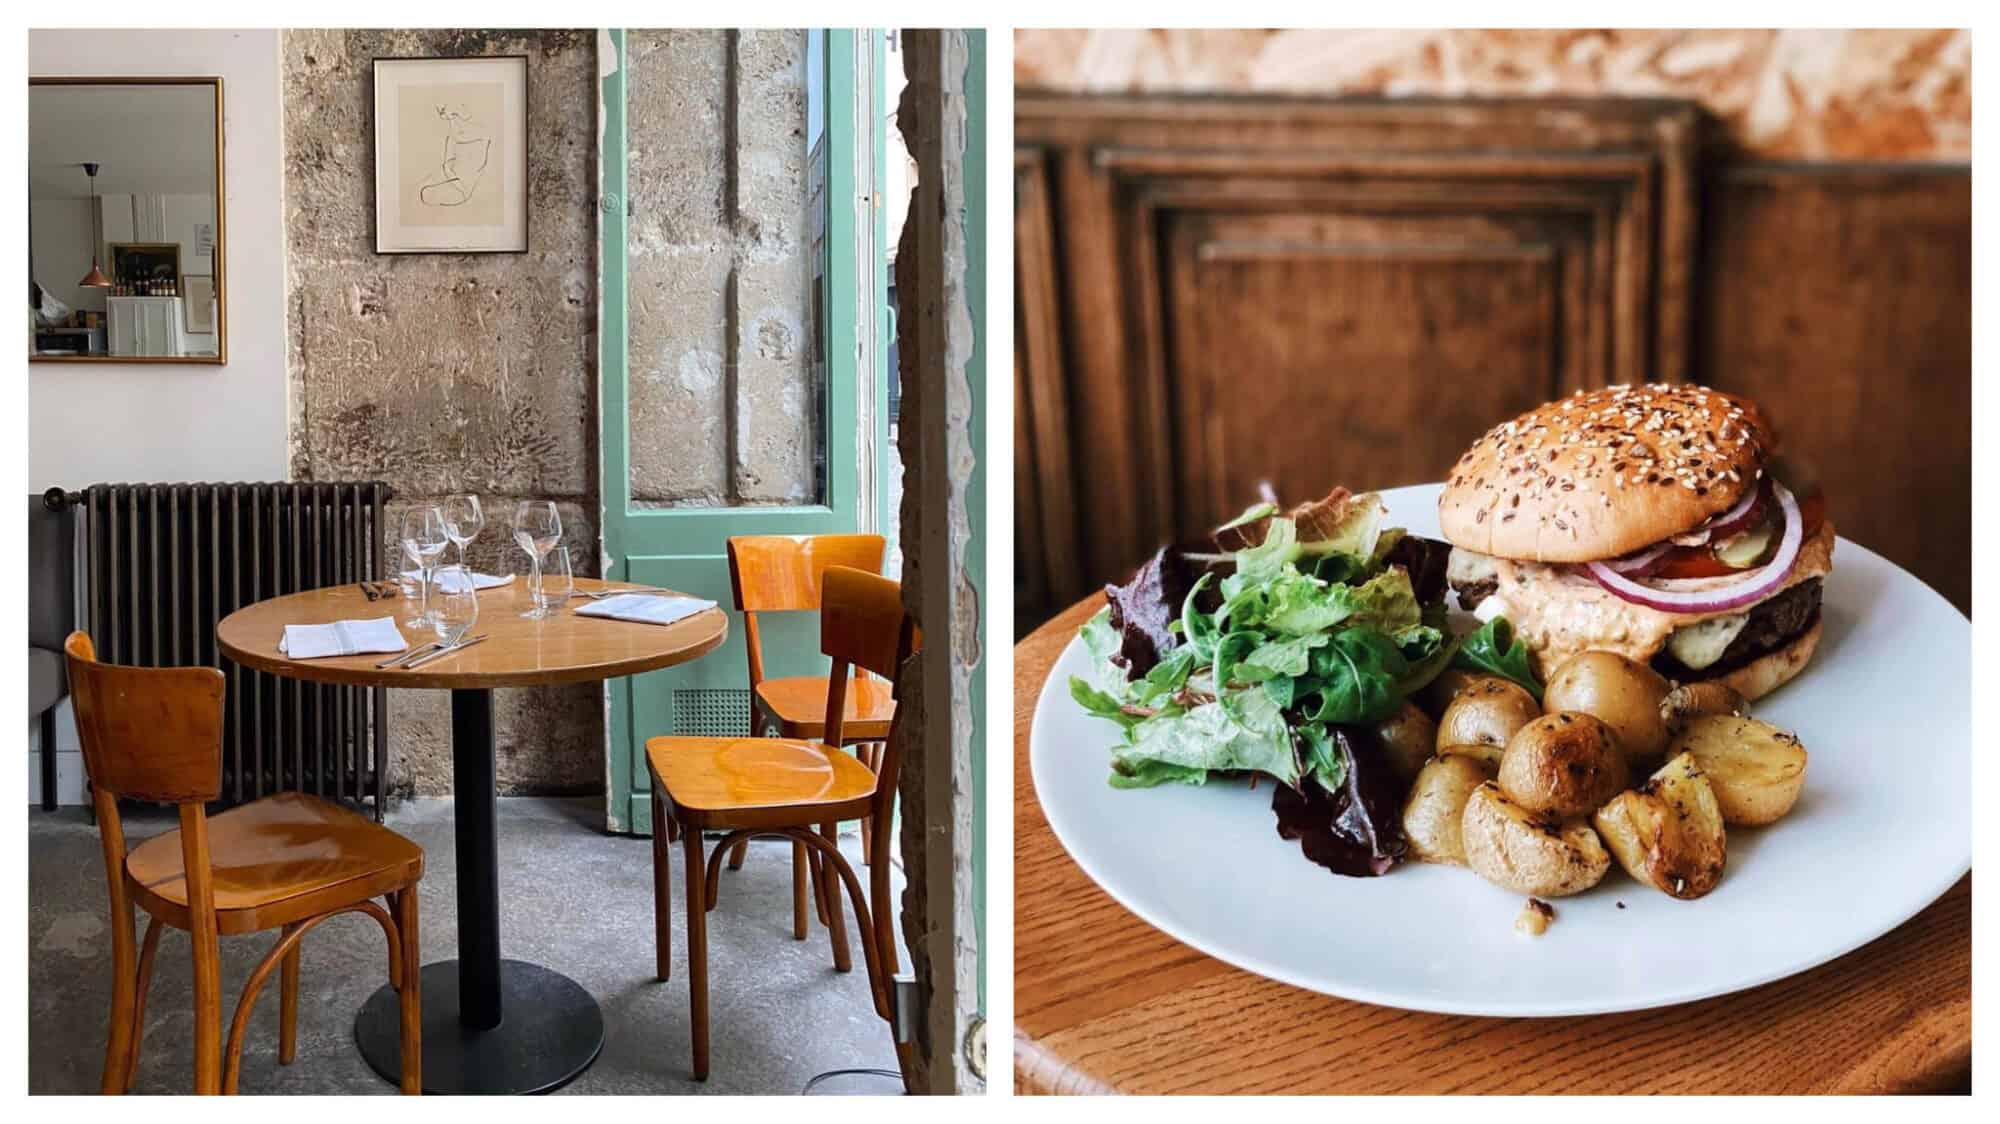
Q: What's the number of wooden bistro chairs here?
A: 3